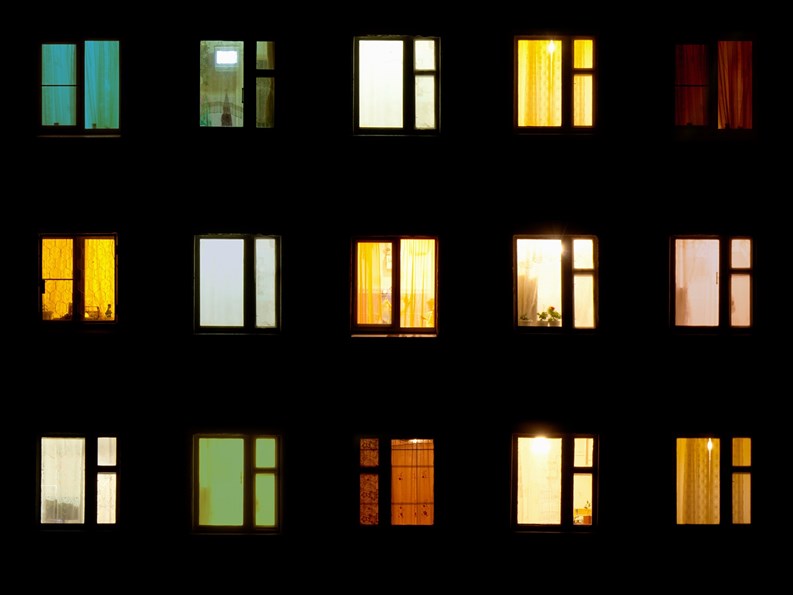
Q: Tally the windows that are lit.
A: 15